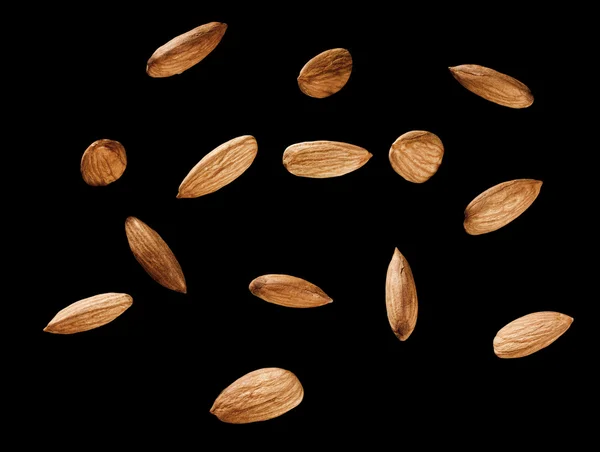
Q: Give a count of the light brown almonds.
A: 14